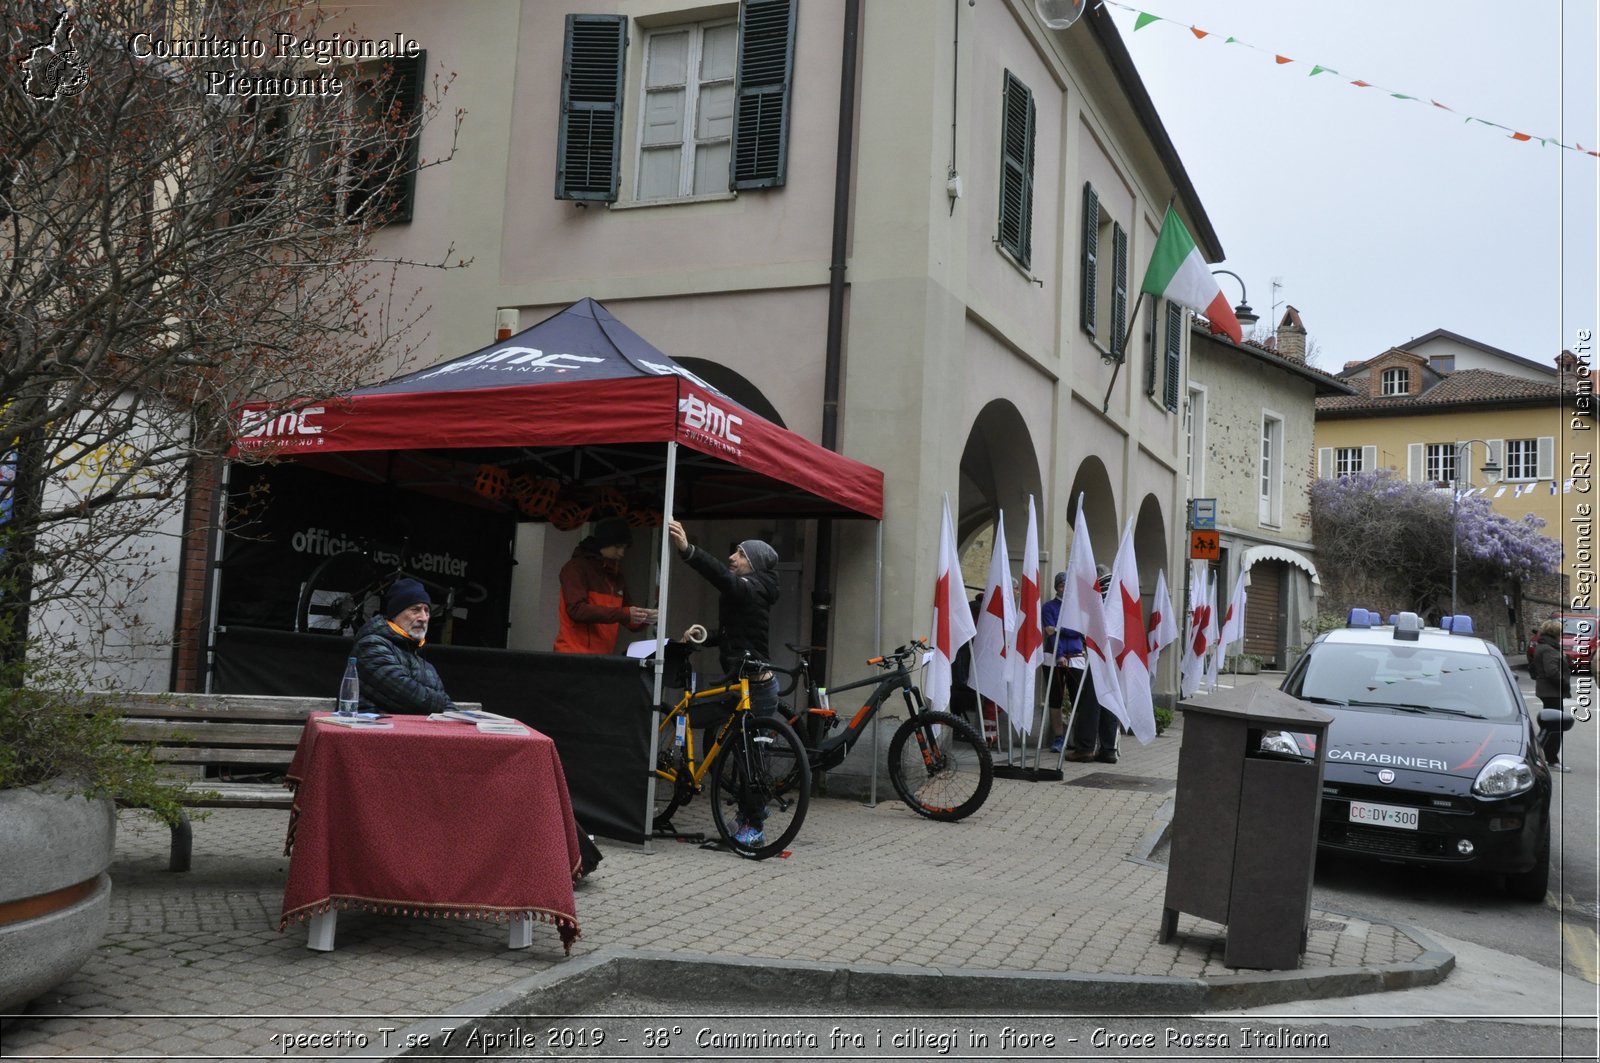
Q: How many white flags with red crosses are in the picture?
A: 10